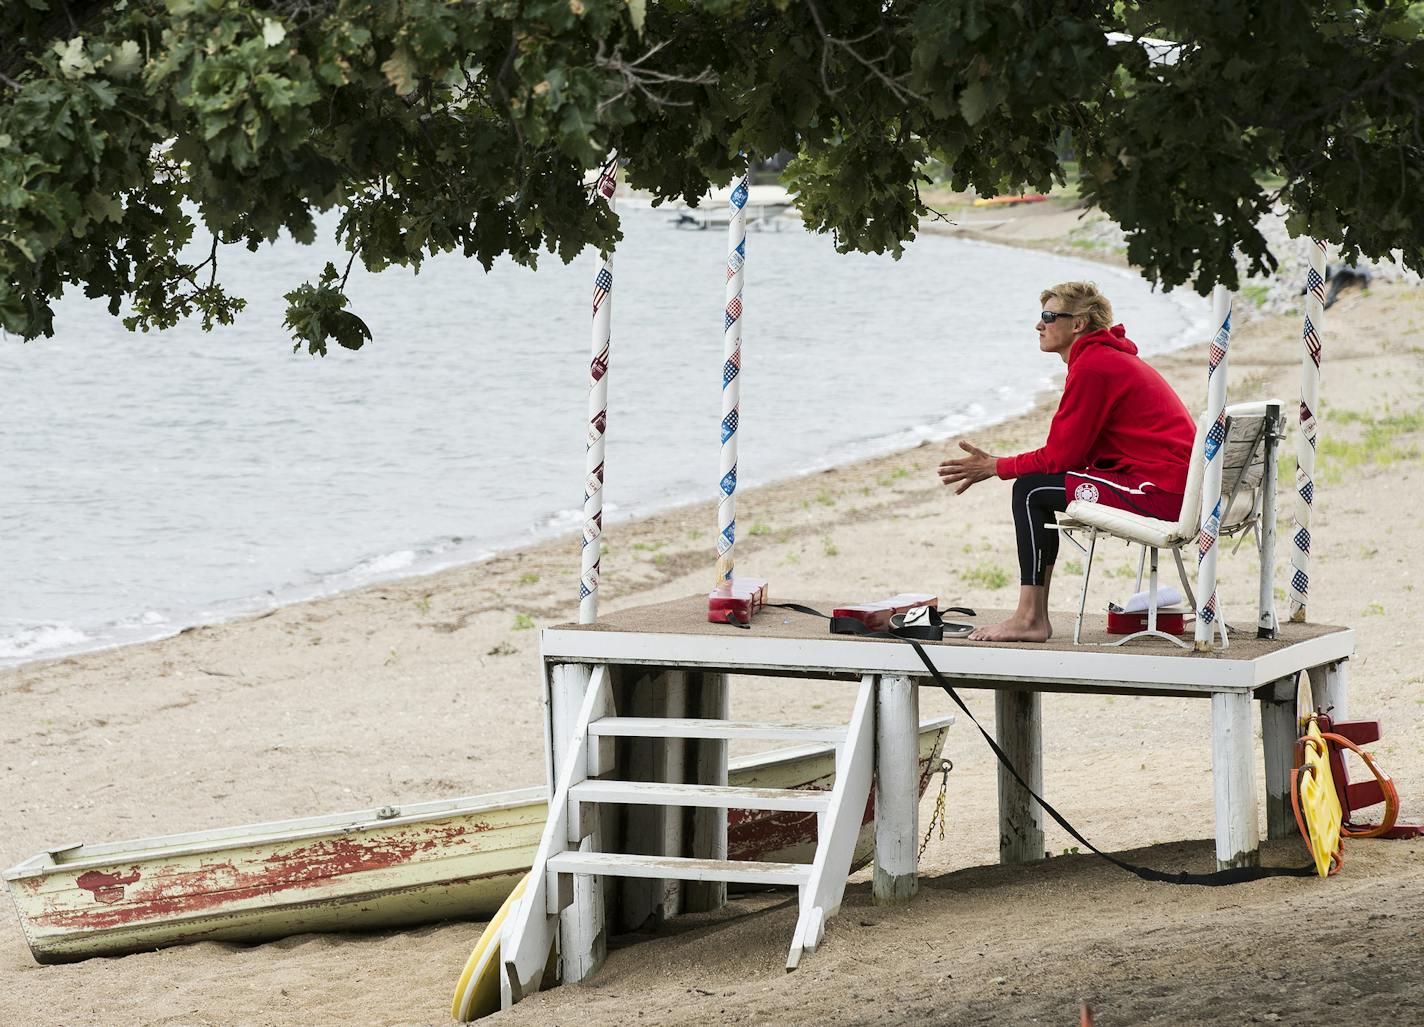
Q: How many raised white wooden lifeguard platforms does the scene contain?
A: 1